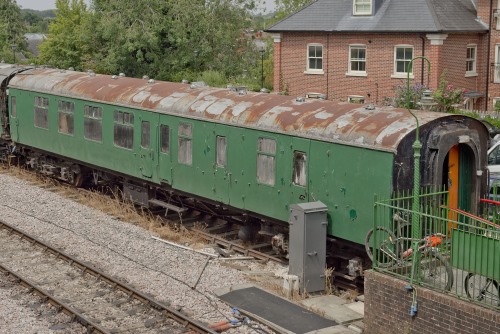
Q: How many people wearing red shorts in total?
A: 0